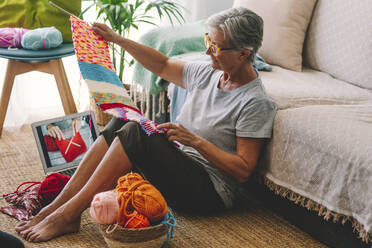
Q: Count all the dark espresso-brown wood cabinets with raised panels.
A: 0